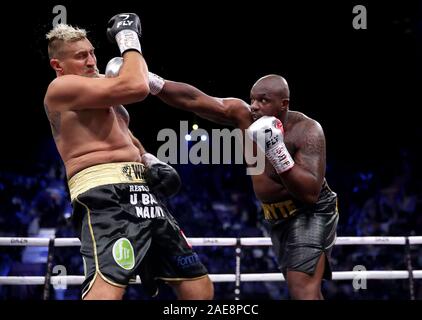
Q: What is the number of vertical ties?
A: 3